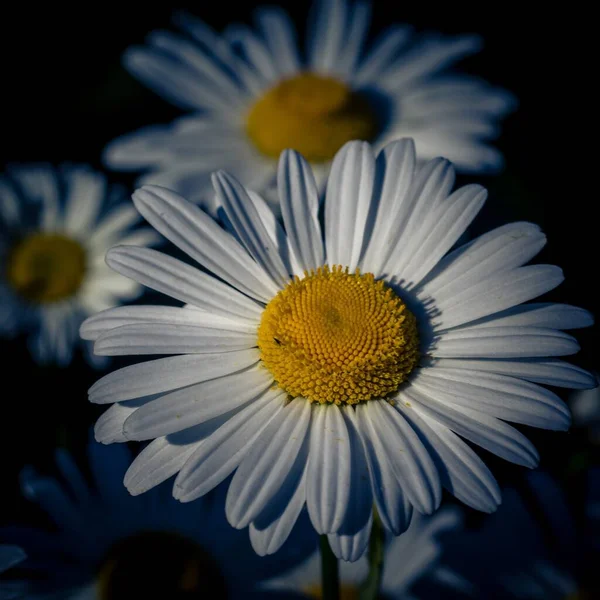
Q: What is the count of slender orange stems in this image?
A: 0